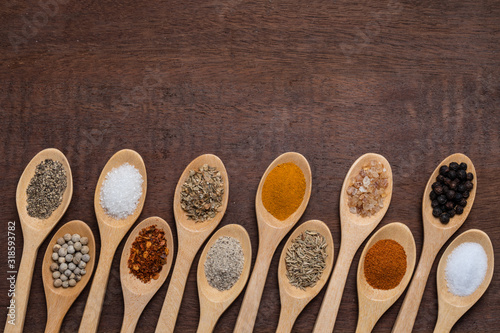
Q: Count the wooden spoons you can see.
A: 12